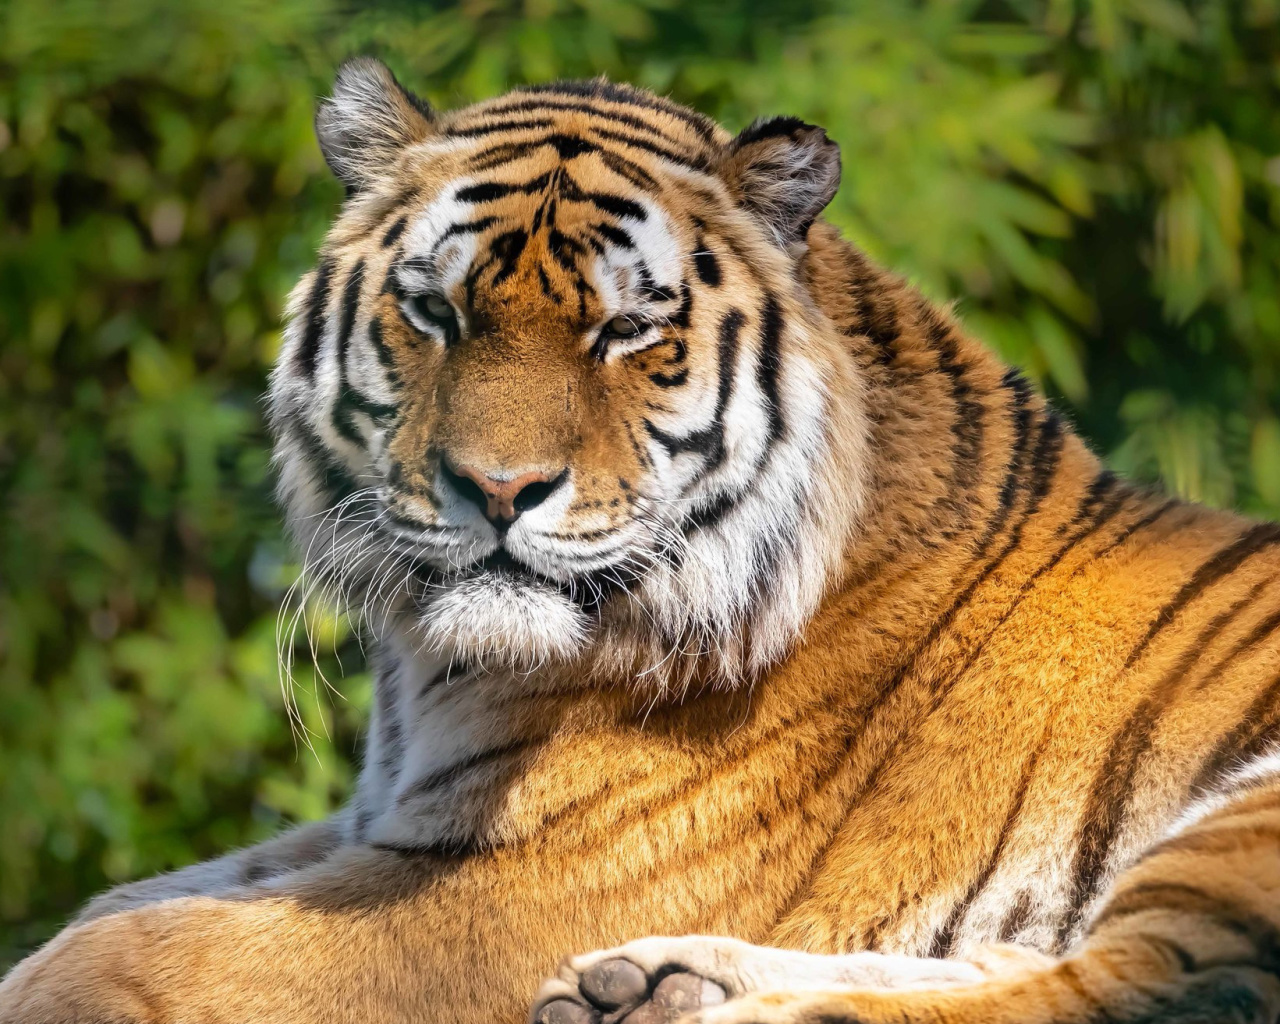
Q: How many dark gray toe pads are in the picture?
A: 2